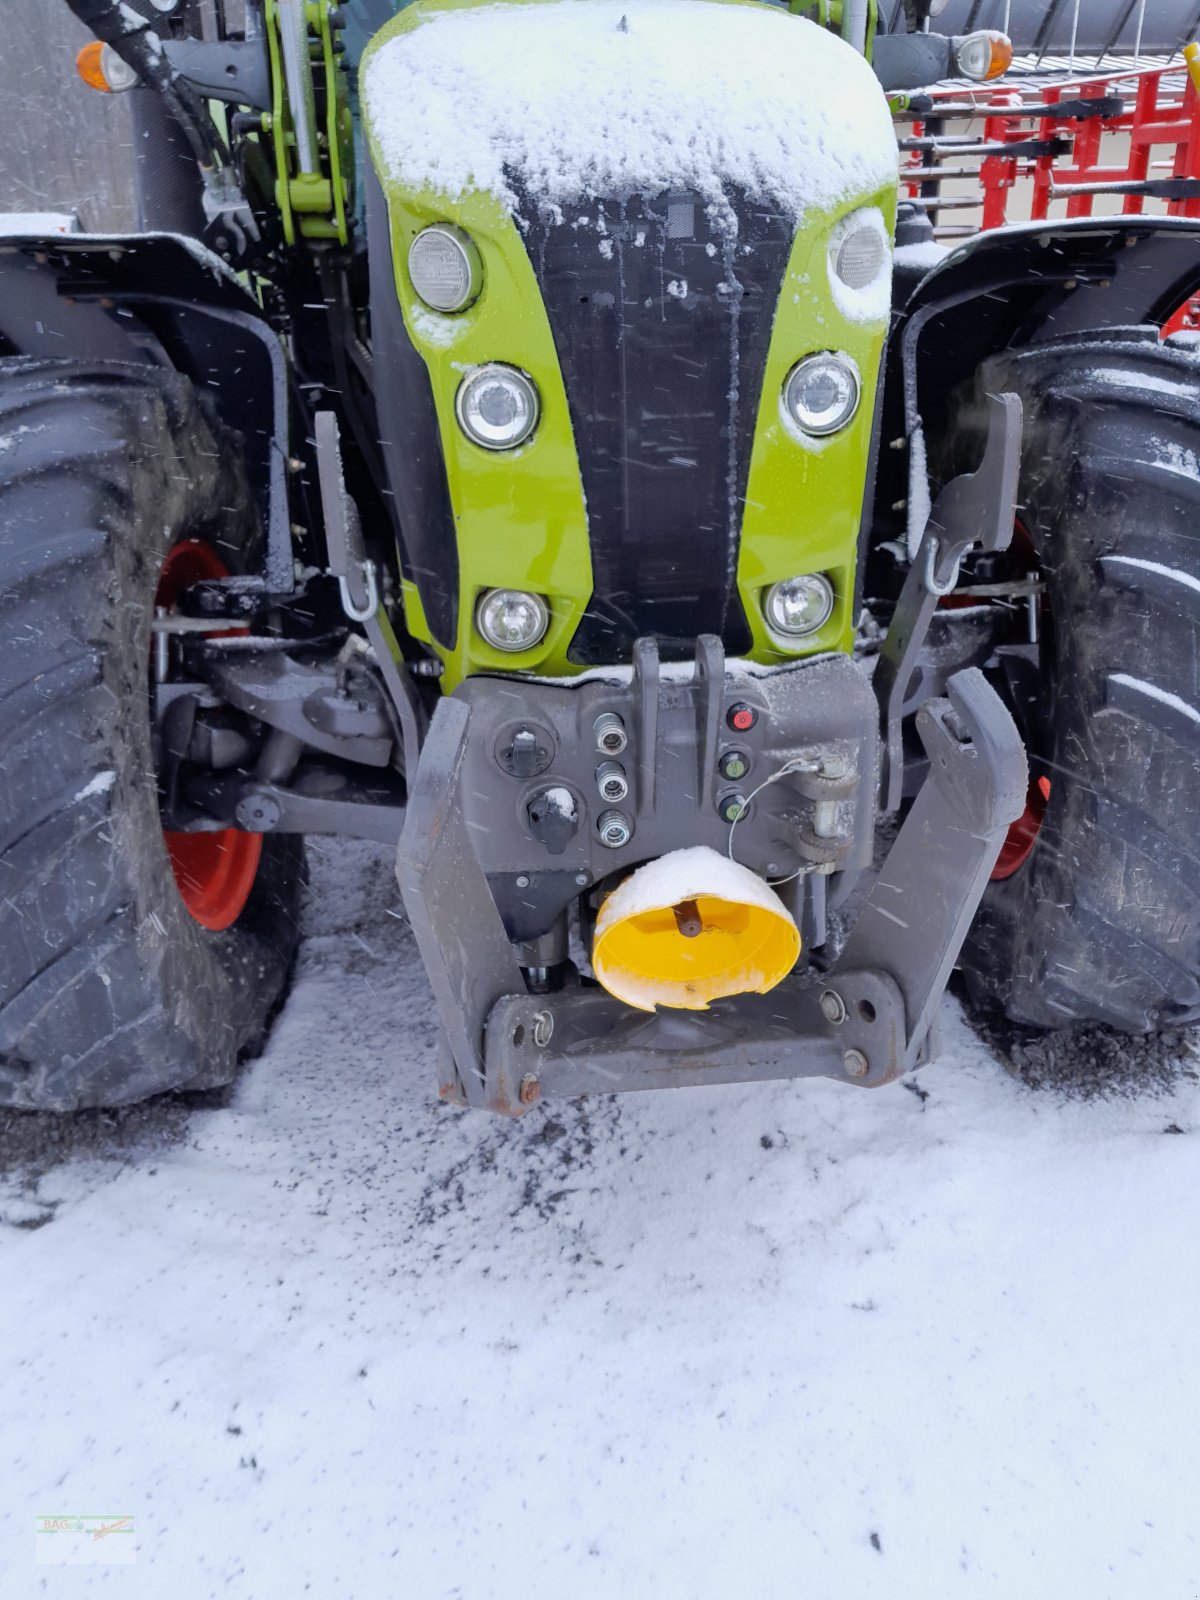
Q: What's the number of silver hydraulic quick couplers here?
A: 3